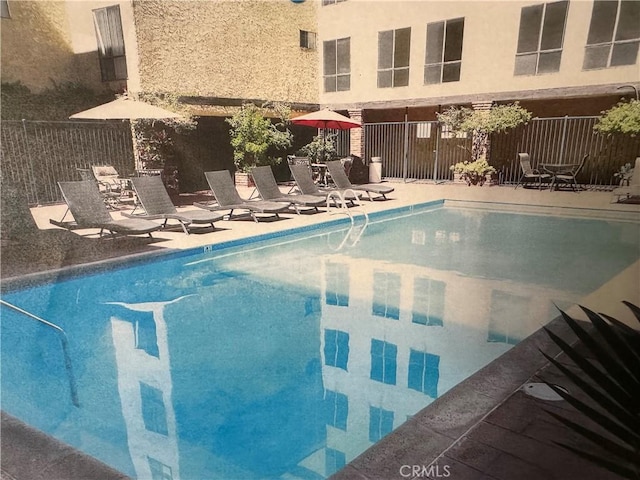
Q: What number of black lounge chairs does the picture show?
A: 6